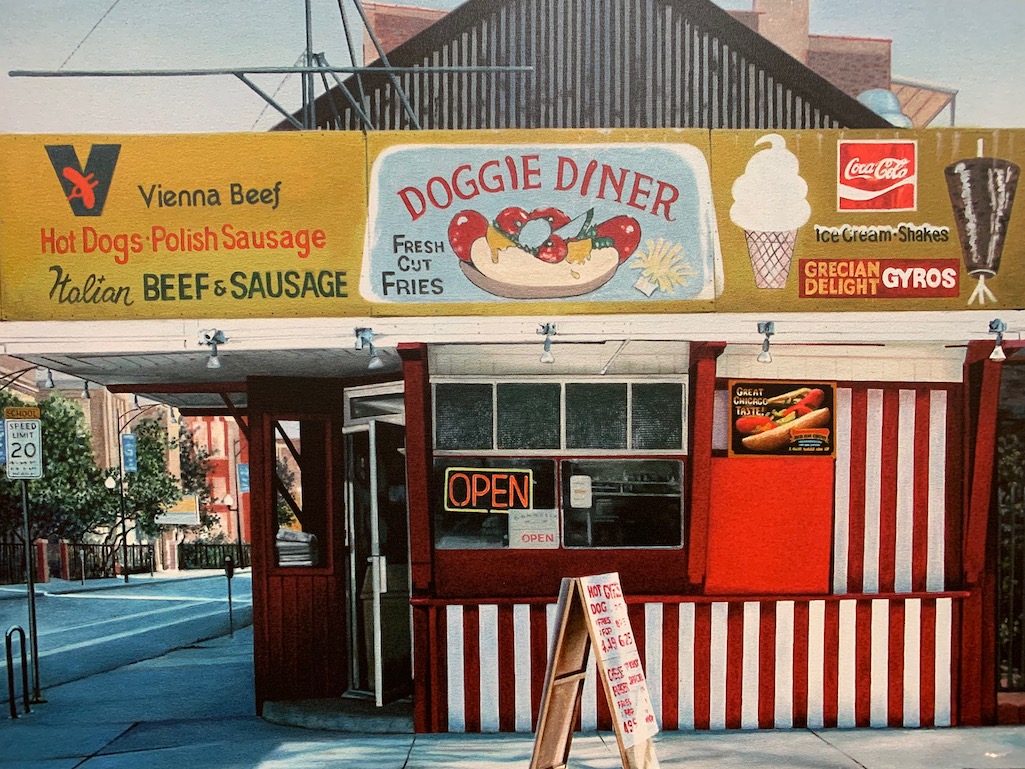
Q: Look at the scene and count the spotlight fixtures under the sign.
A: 5